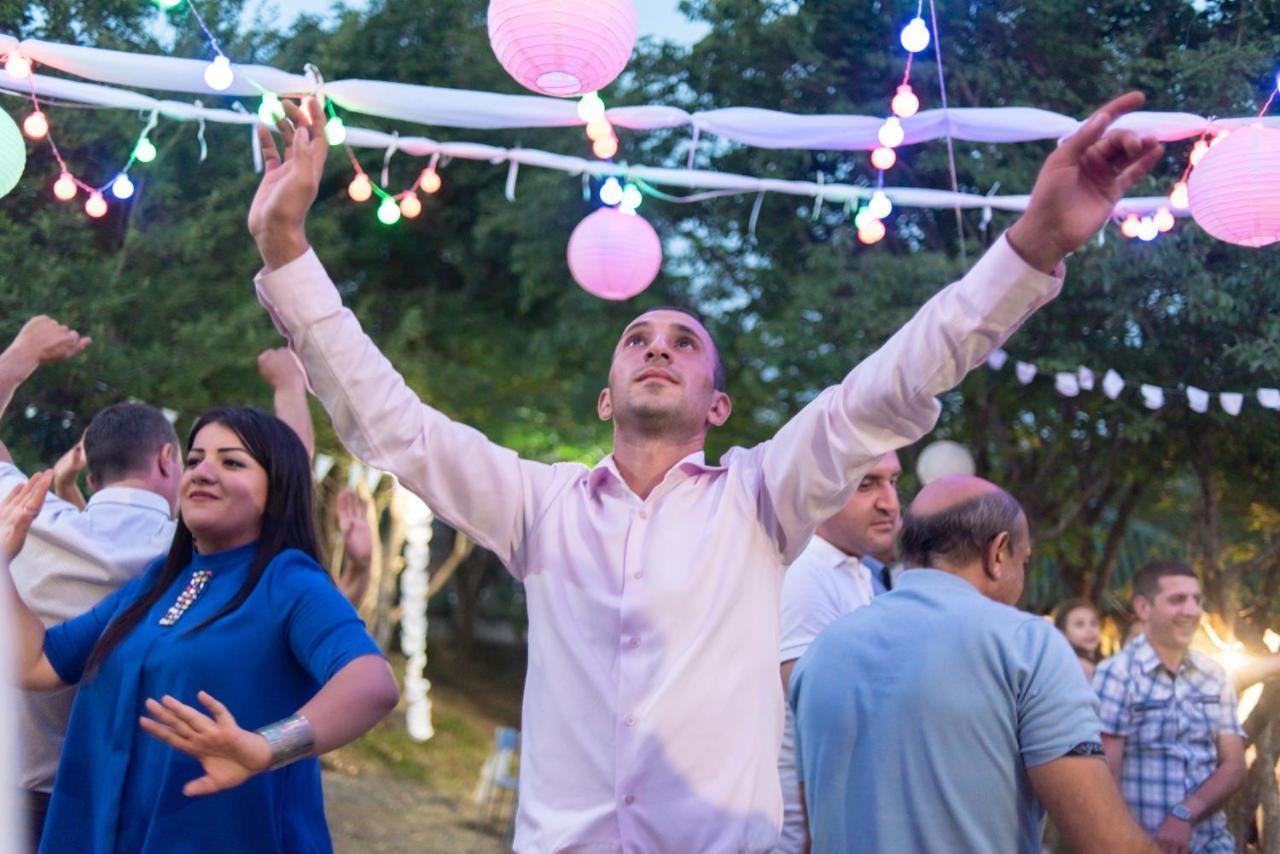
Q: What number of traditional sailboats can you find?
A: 0